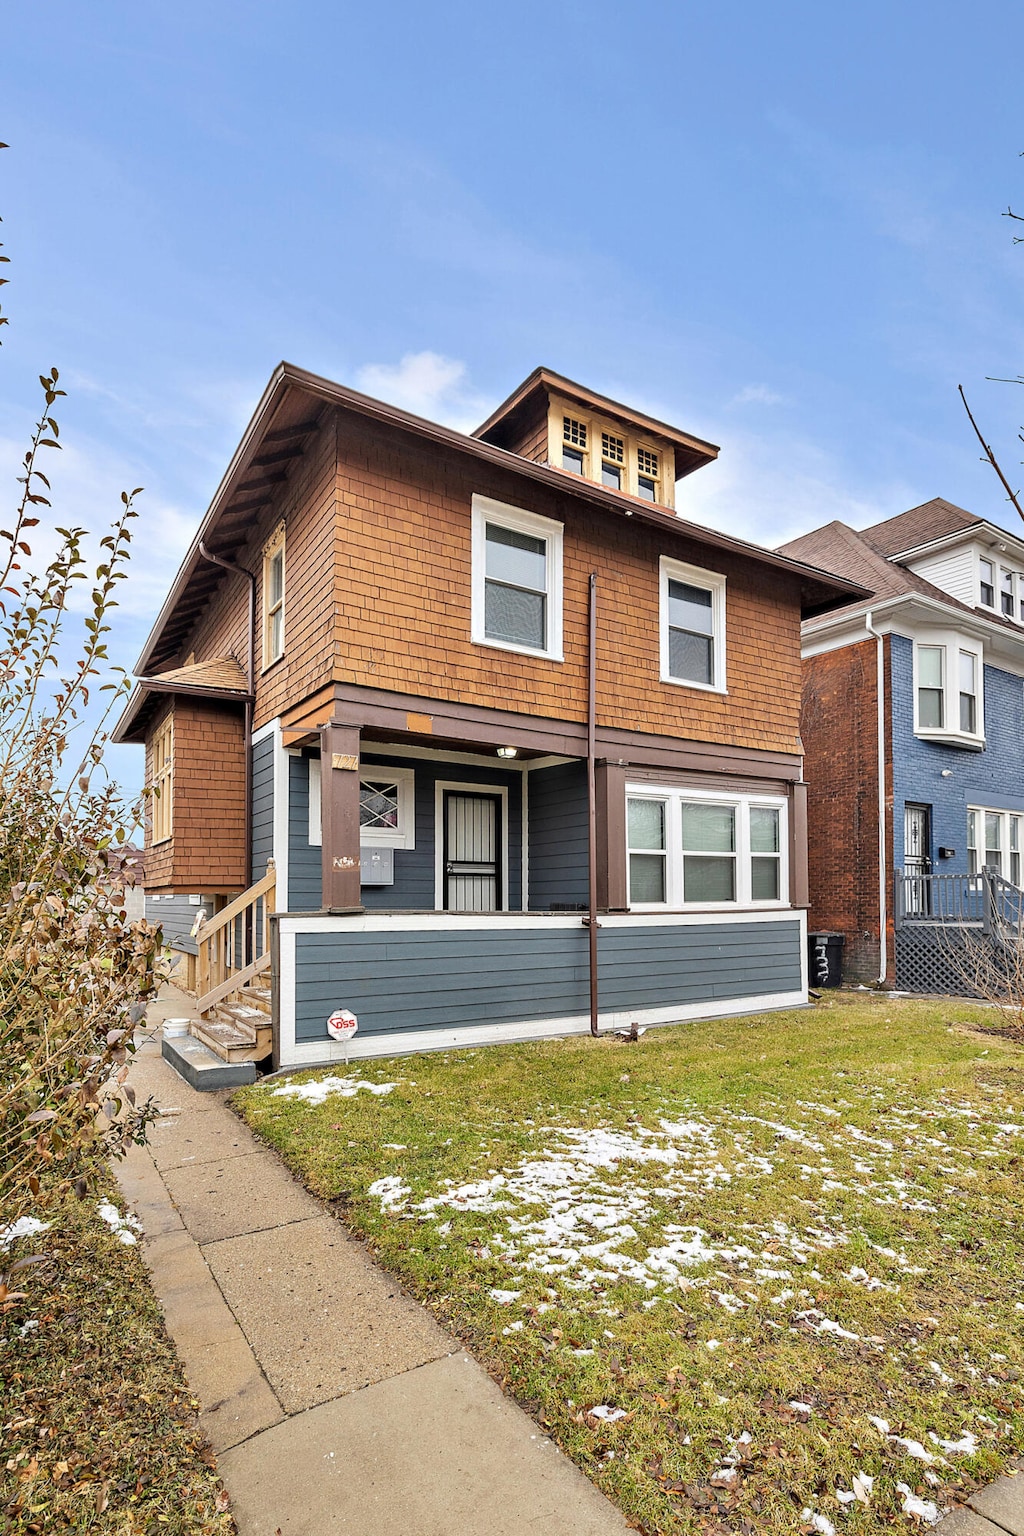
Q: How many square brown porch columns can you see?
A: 3